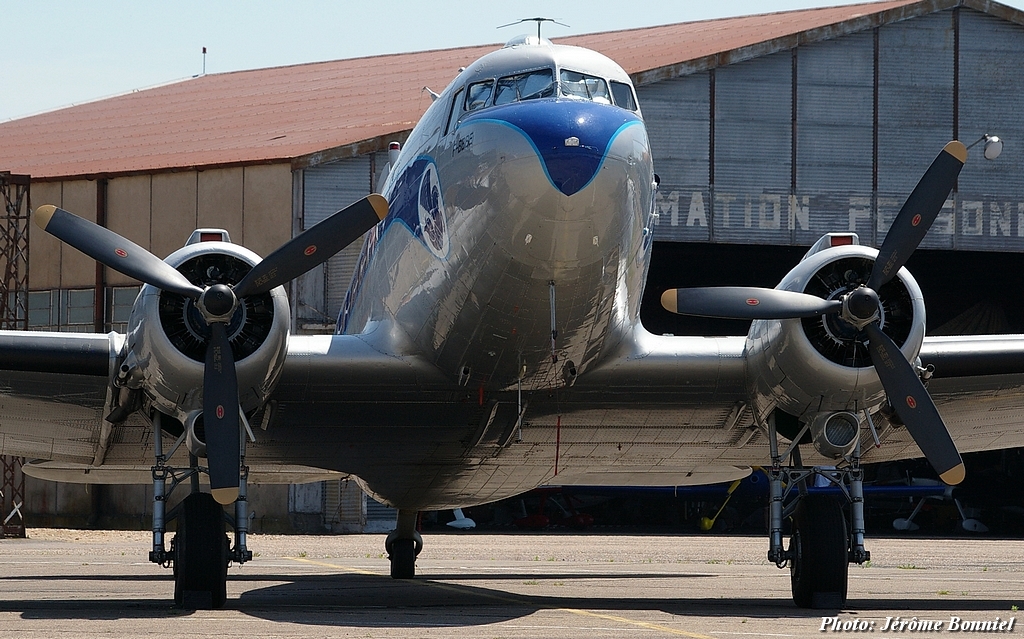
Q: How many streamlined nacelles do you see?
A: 2